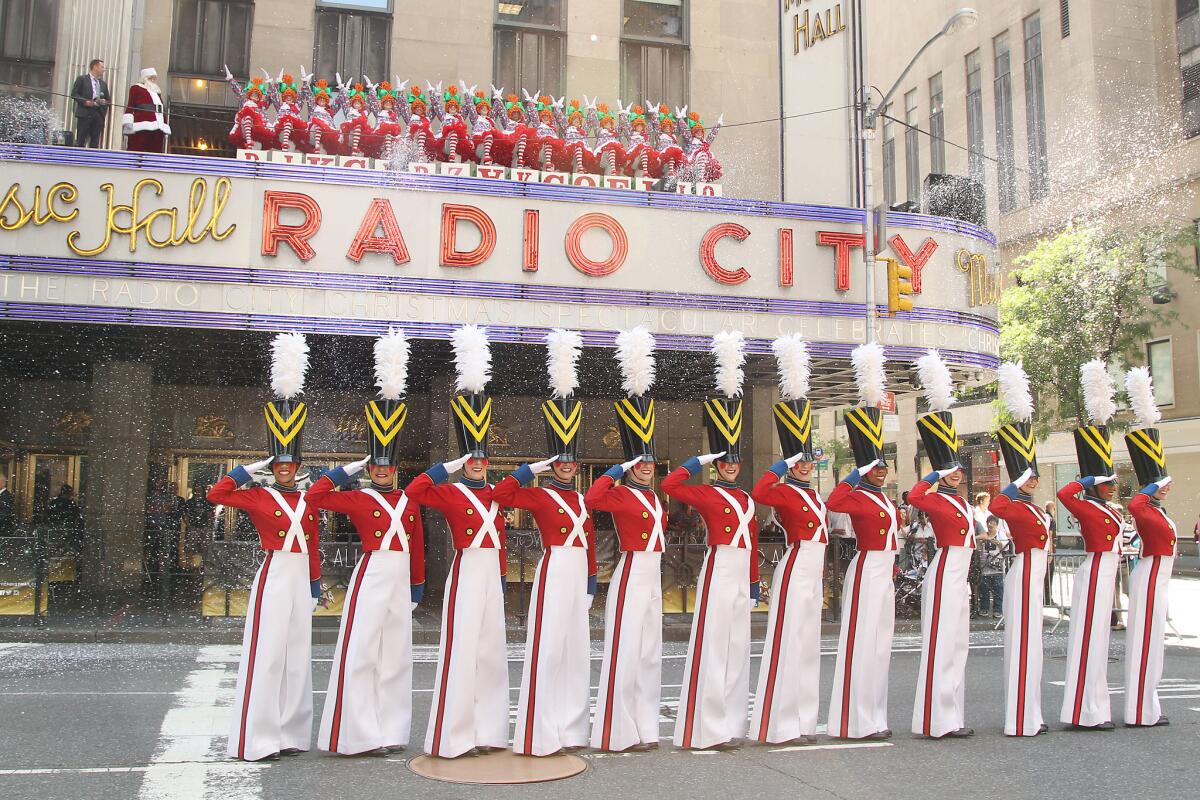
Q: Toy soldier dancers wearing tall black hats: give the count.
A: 12